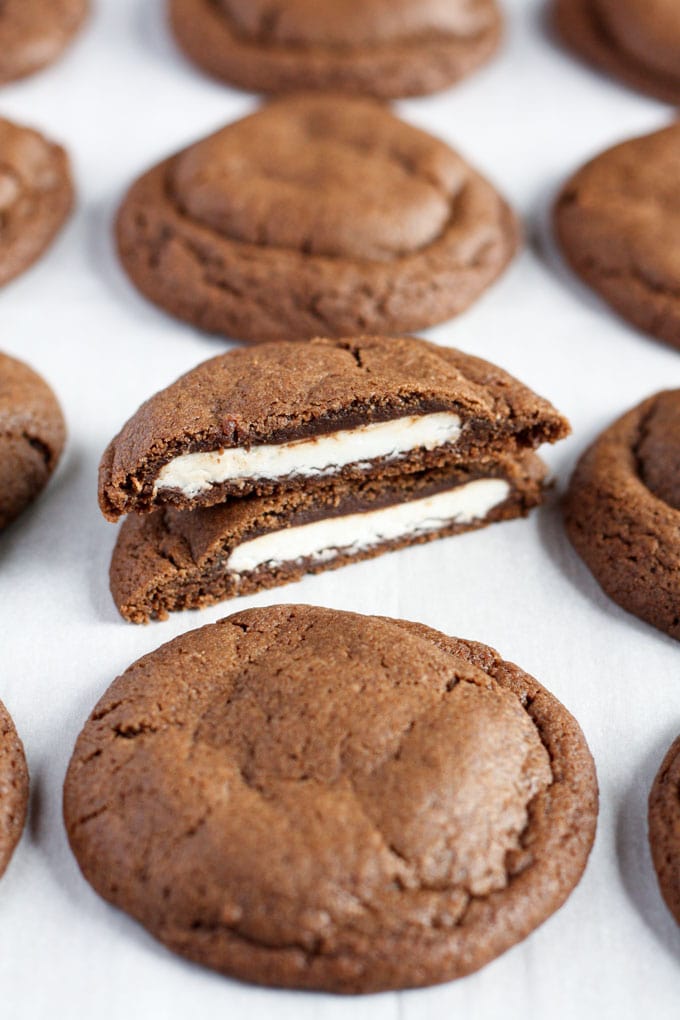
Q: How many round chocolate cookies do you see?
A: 11